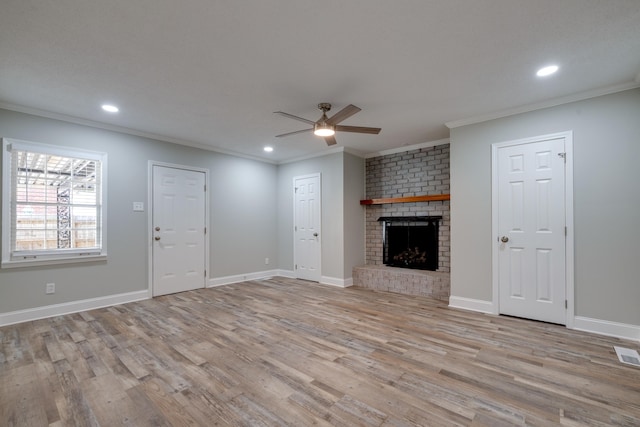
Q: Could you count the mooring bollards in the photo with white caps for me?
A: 0